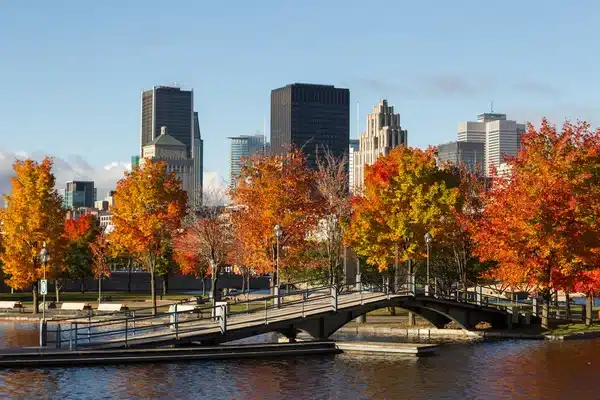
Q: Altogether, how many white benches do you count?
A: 4